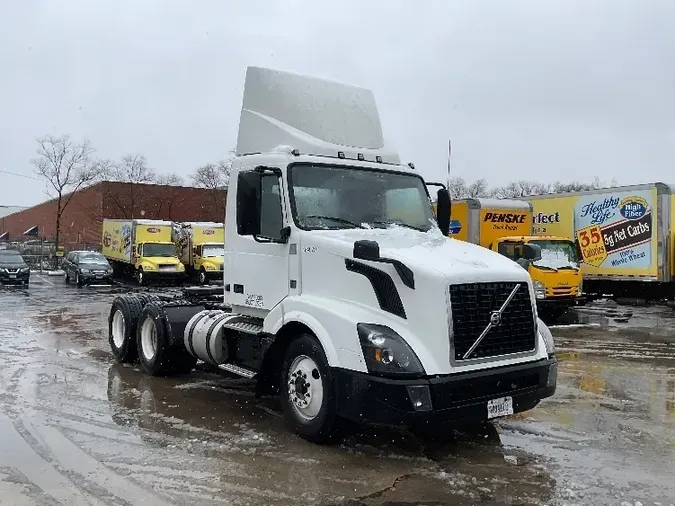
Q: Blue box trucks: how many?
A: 0